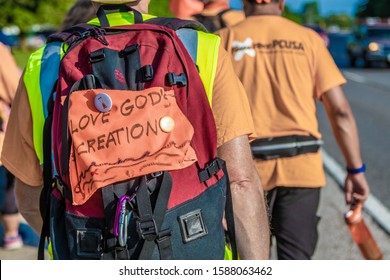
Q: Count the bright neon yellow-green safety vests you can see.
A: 1